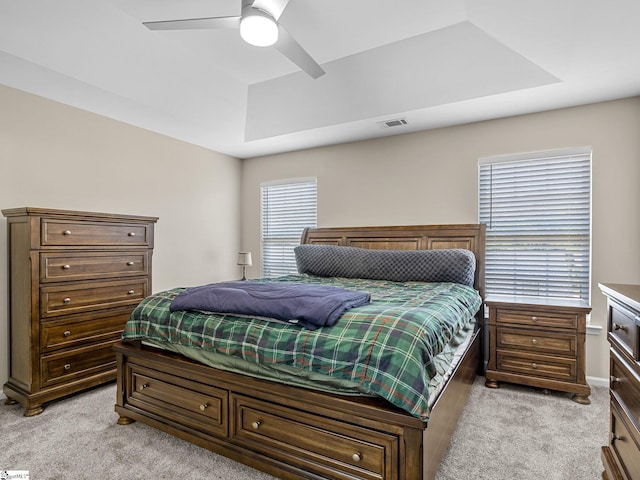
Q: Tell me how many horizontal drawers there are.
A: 13